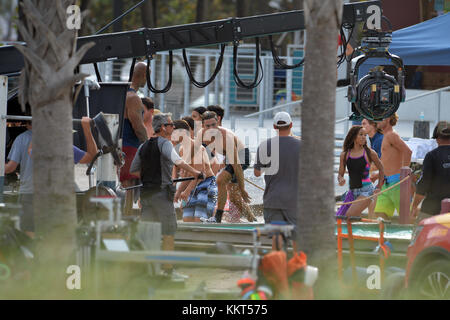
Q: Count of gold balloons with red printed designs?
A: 0